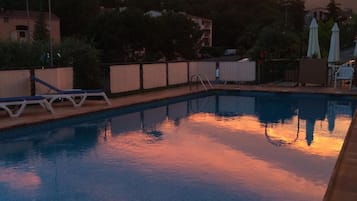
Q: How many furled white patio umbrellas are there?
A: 2